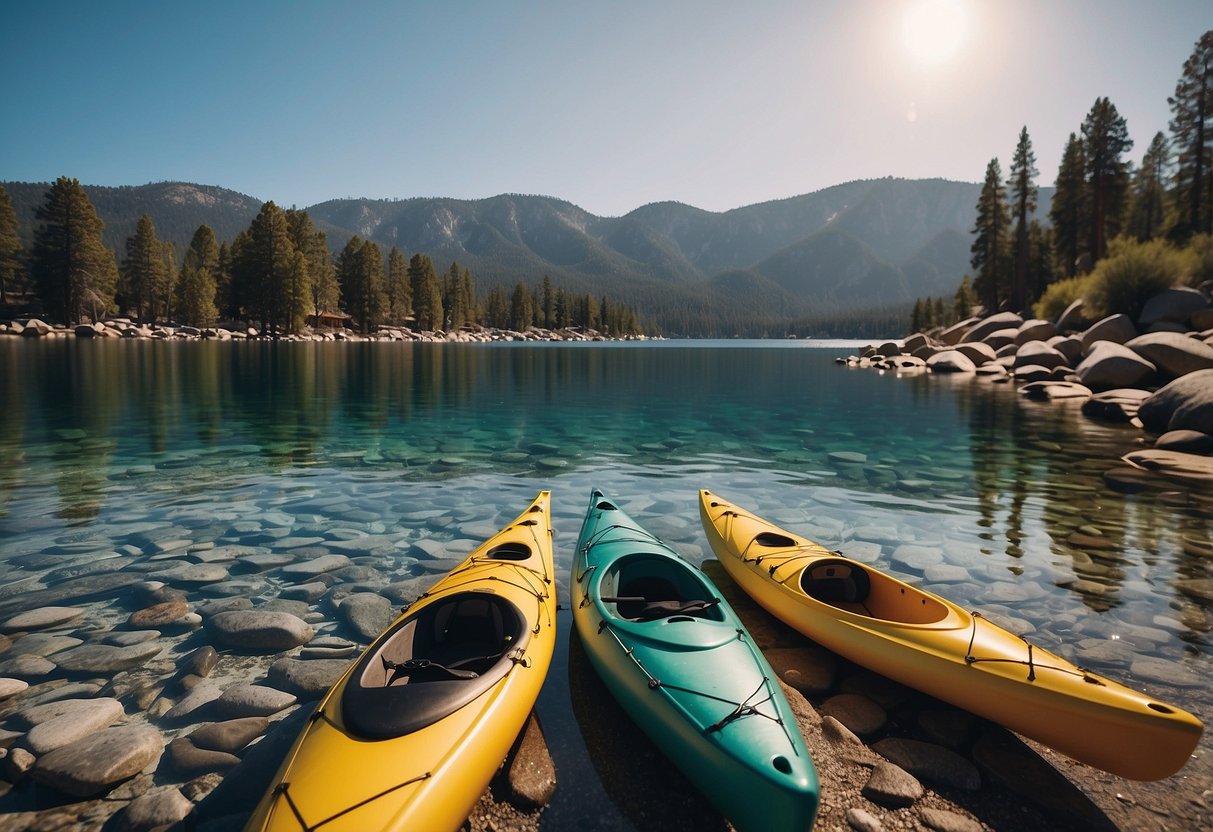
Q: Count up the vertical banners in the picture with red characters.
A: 0